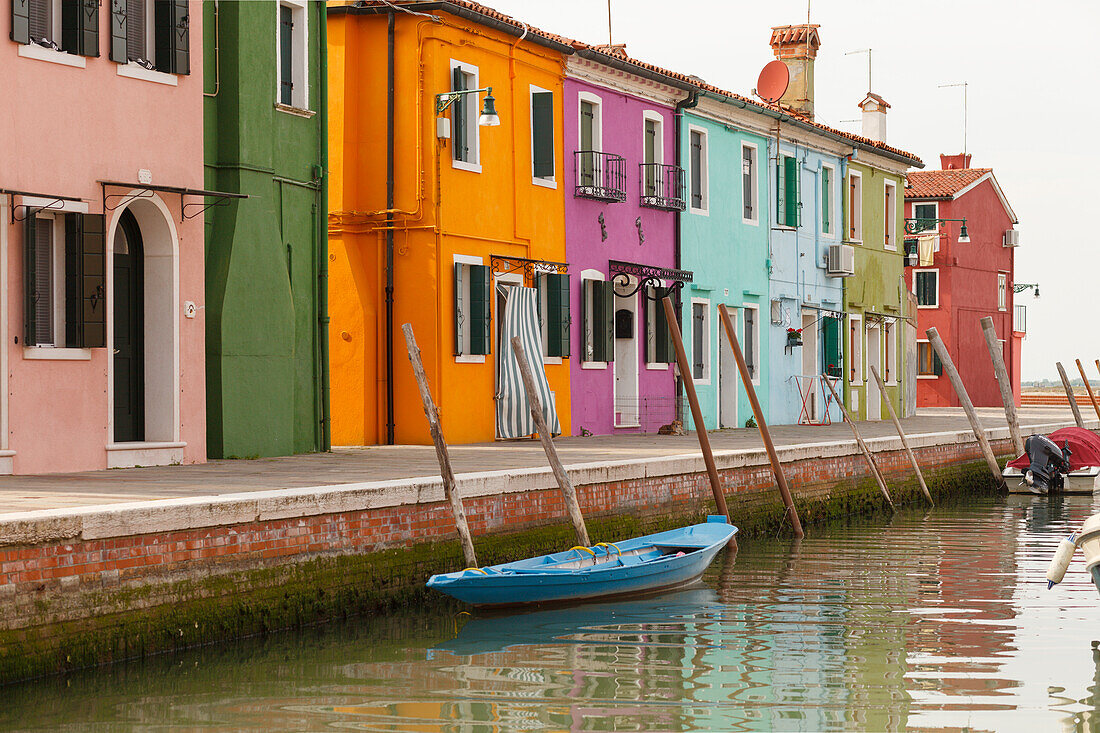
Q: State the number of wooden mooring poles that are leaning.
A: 11